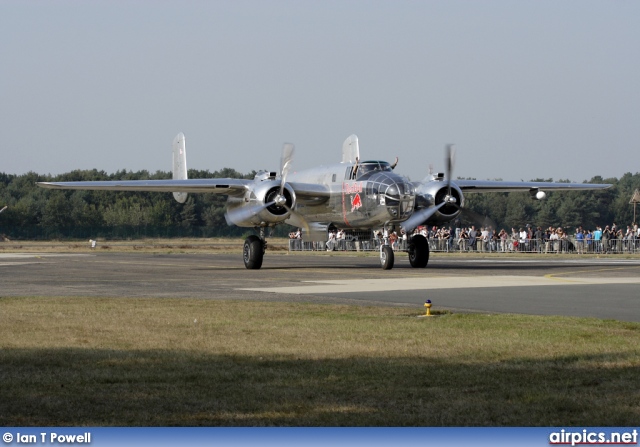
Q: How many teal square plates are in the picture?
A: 0